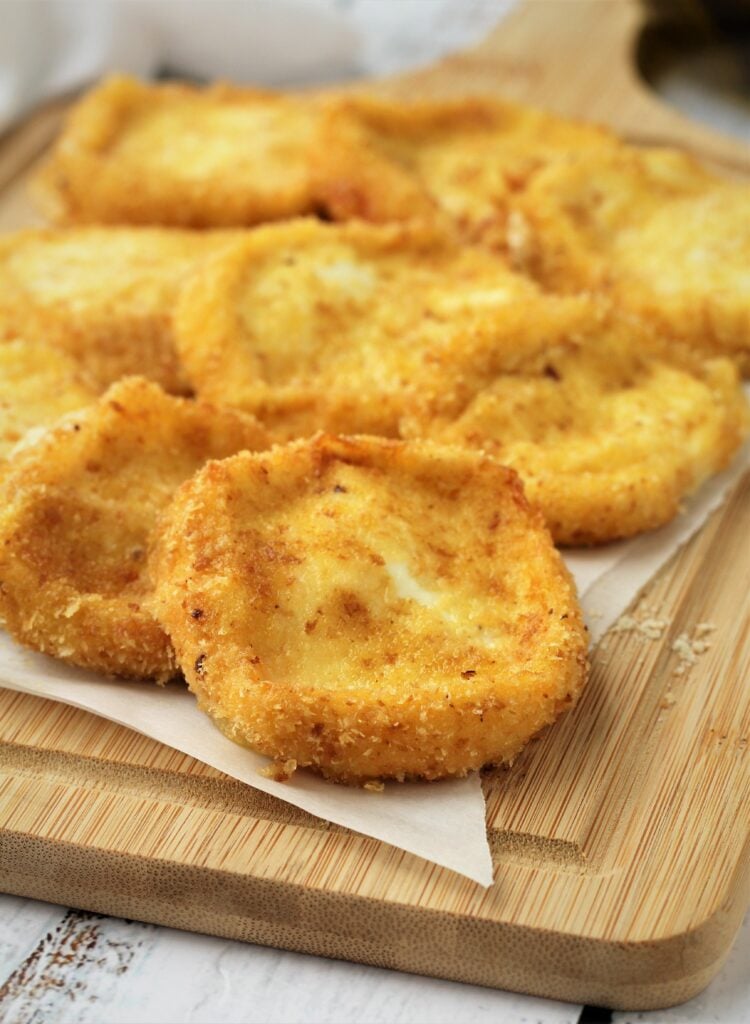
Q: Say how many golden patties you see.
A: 9